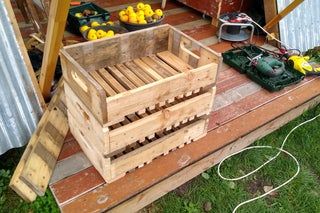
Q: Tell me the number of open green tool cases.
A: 1